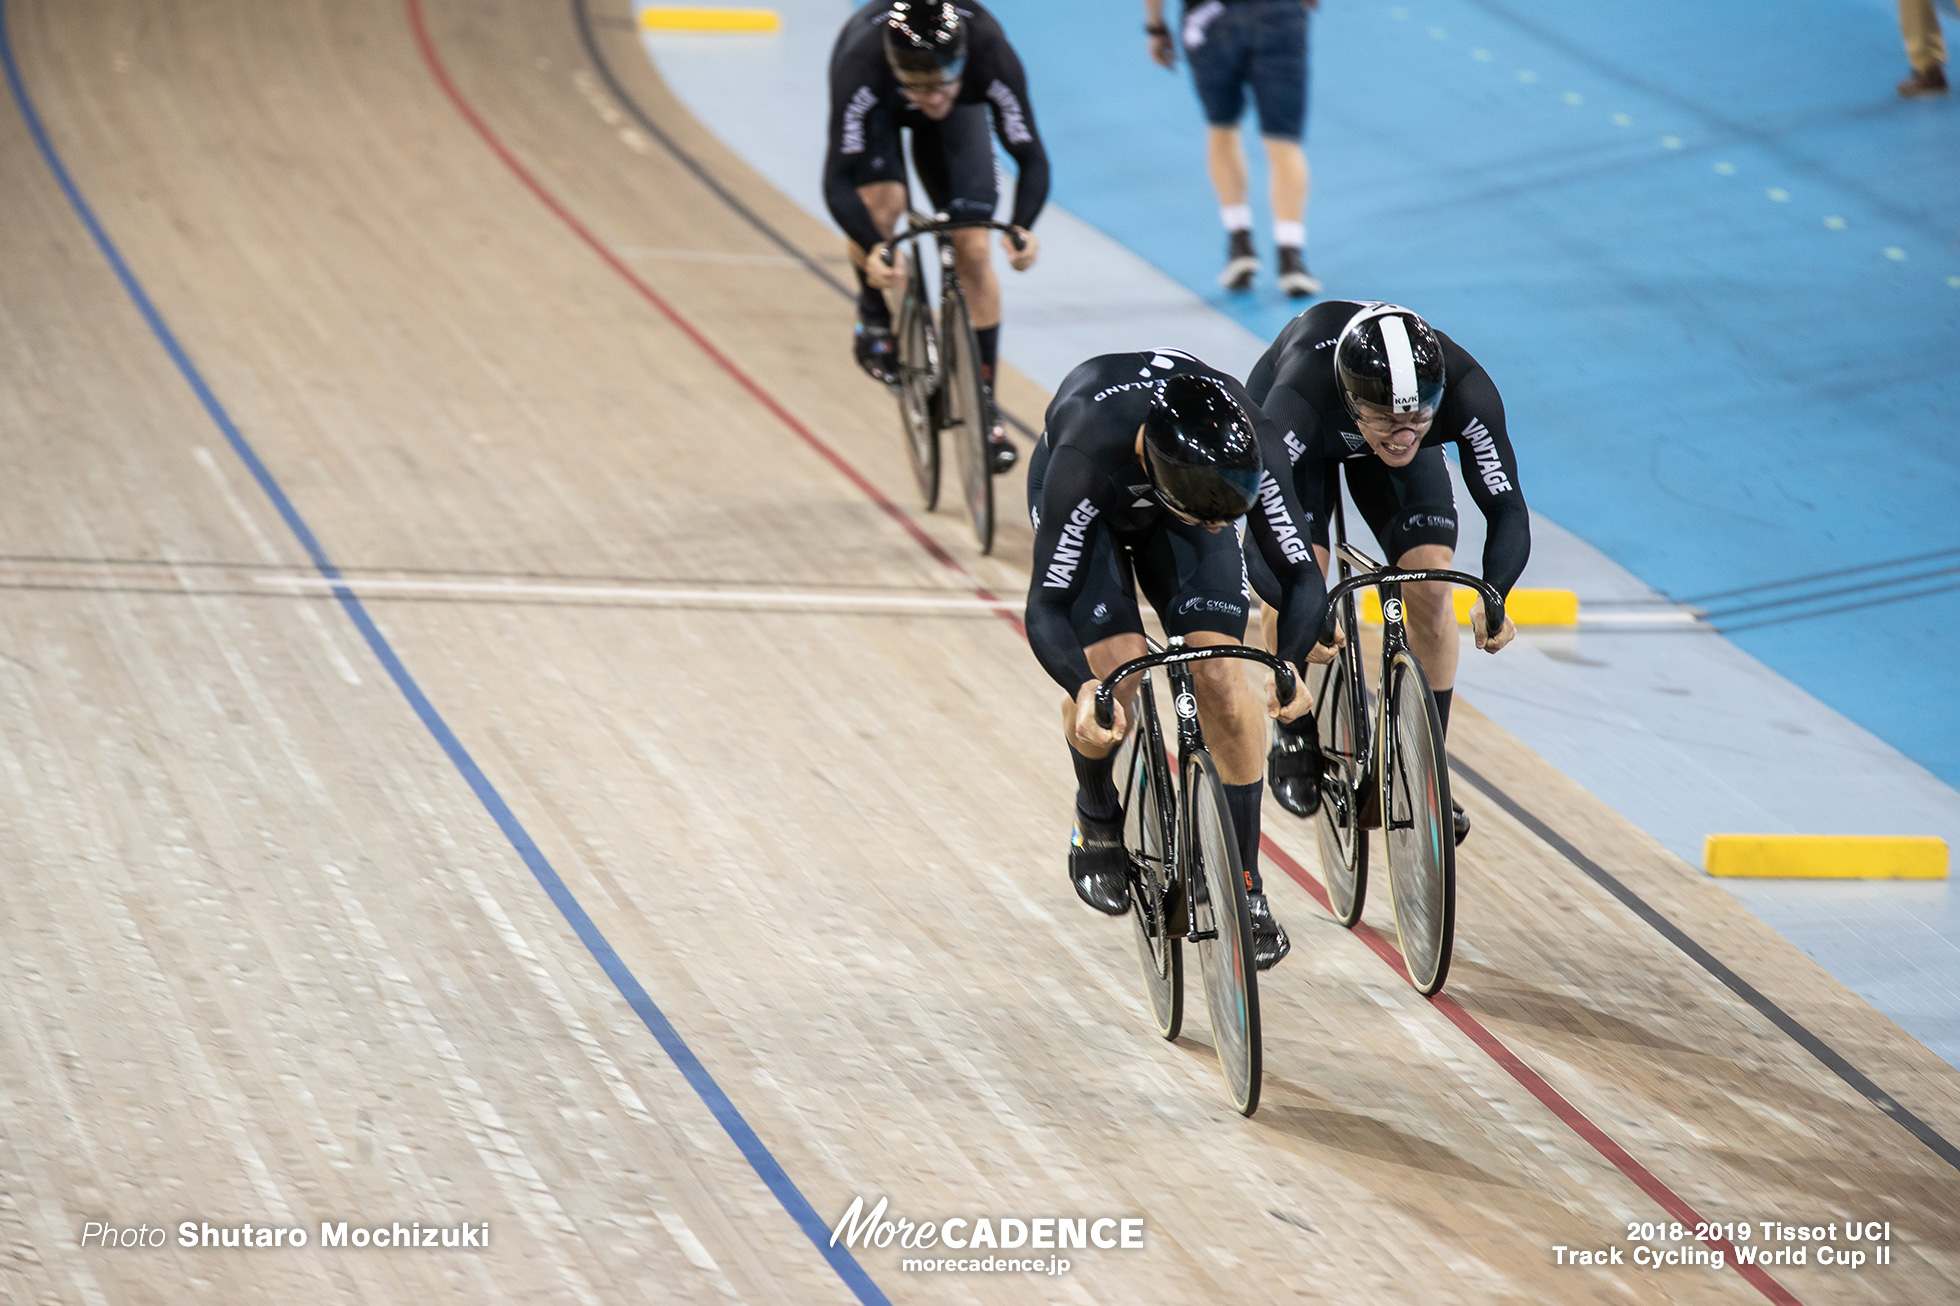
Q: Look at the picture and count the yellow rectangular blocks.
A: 3